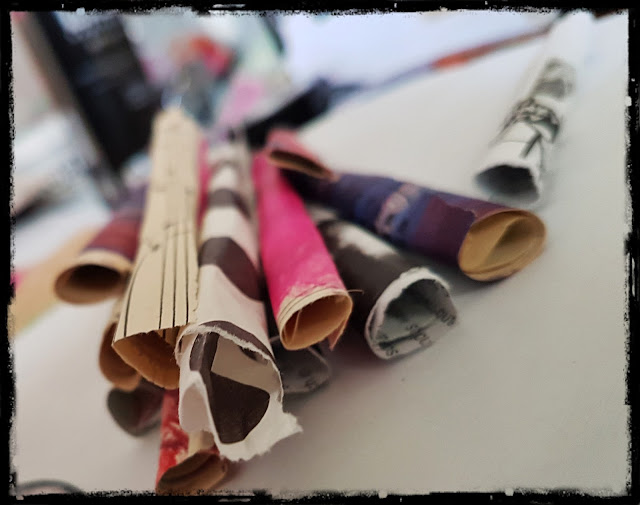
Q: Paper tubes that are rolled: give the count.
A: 12